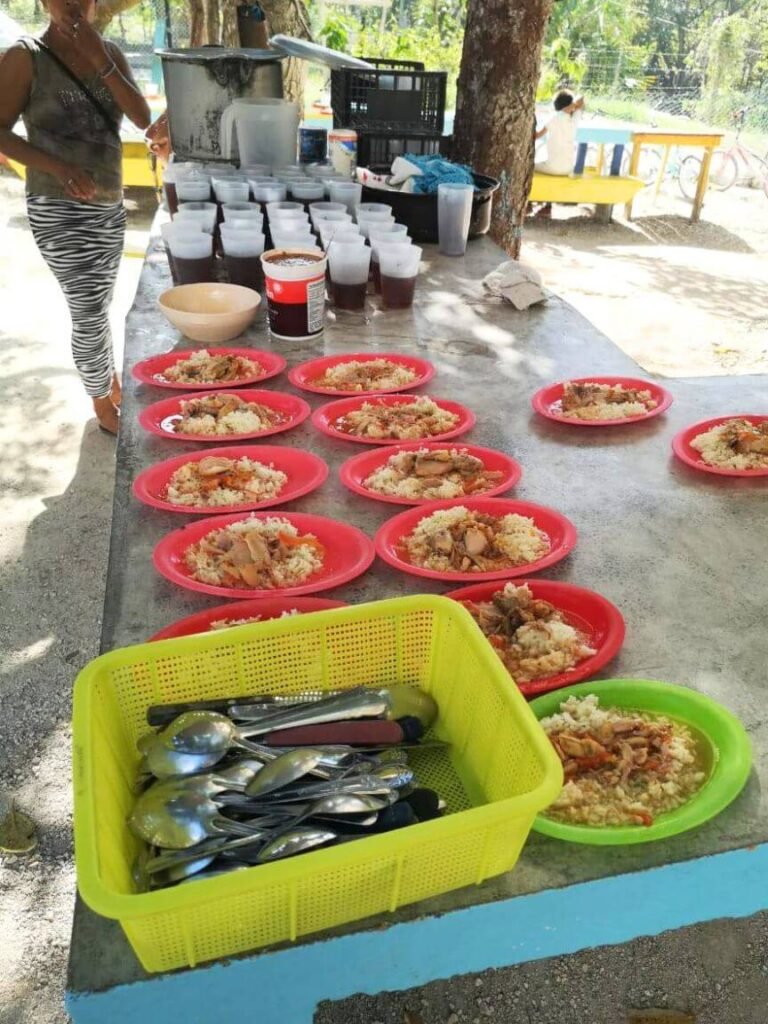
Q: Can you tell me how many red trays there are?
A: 12